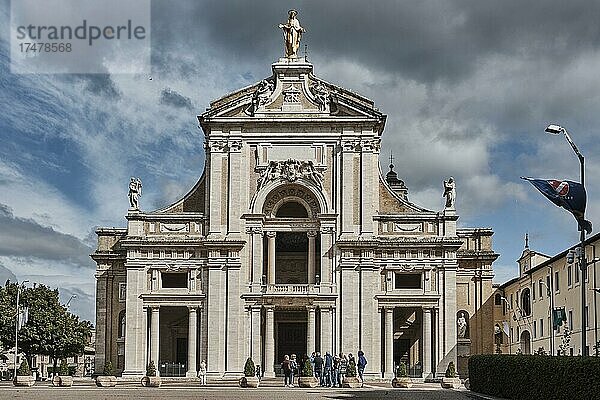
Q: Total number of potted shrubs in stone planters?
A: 9